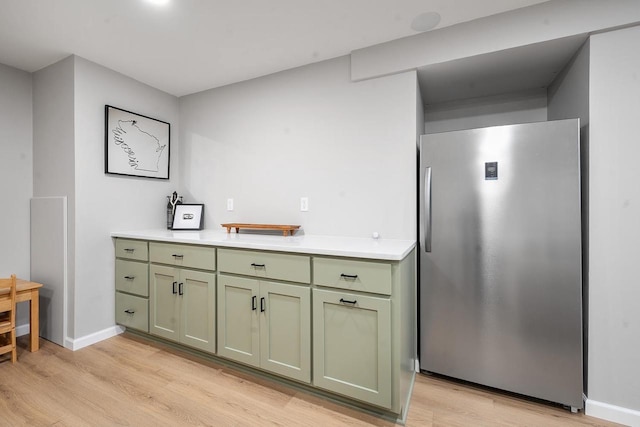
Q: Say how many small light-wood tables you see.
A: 1